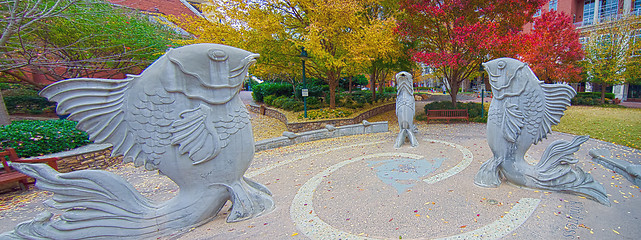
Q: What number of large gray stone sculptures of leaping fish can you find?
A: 3